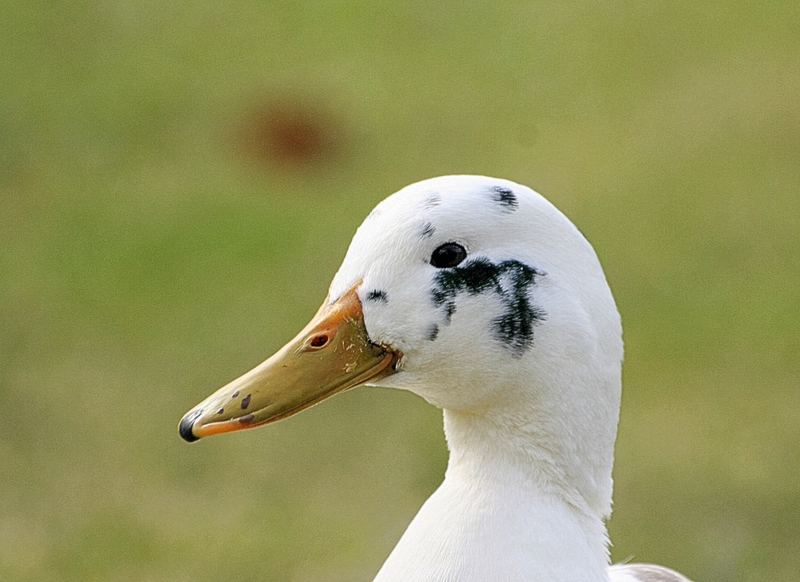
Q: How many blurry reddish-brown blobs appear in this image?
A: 1